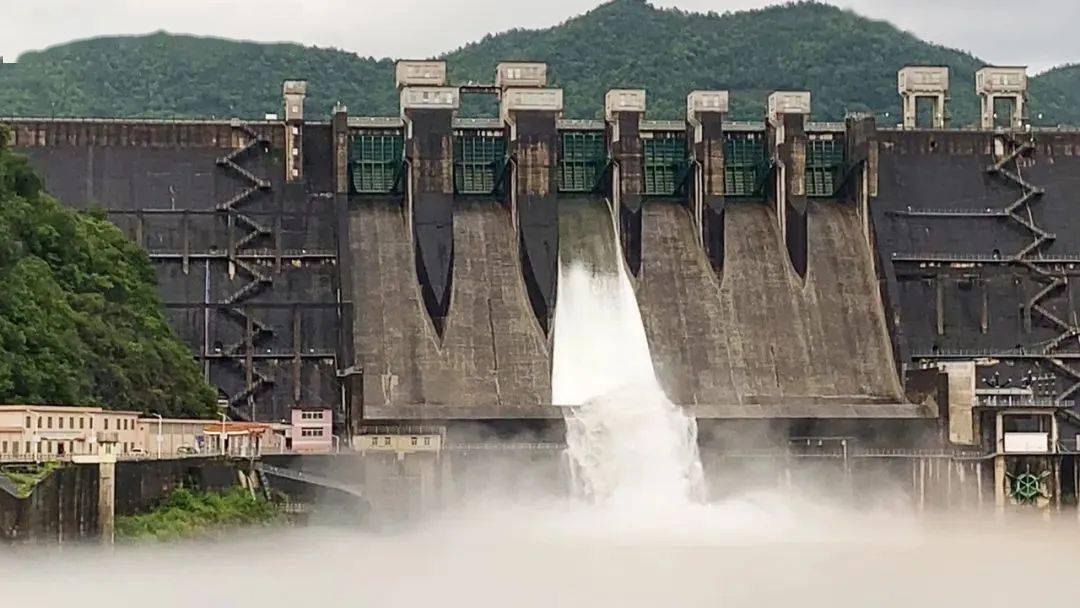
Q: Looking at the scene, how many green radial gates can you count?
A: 6